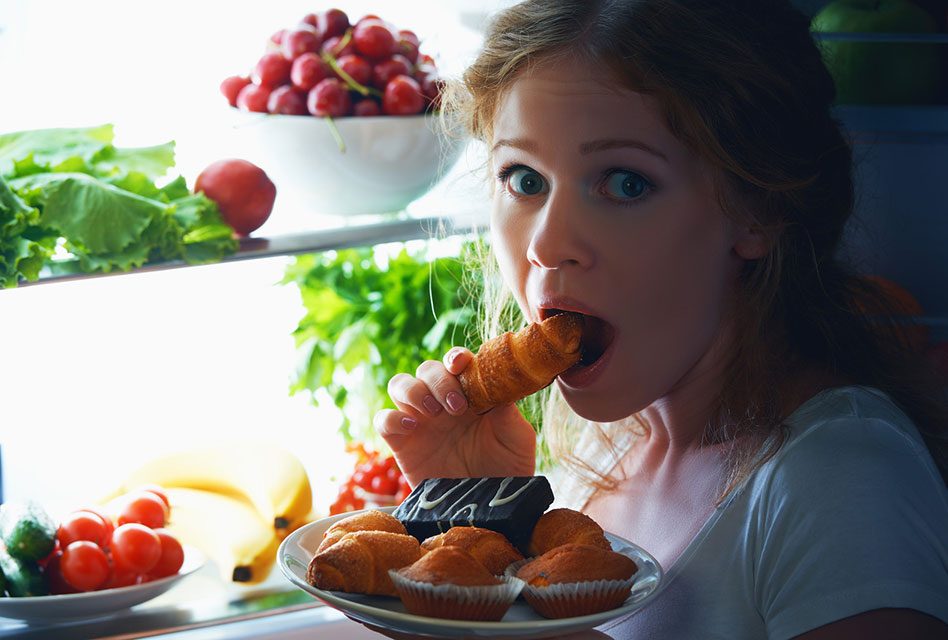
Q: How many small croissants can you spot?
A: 5